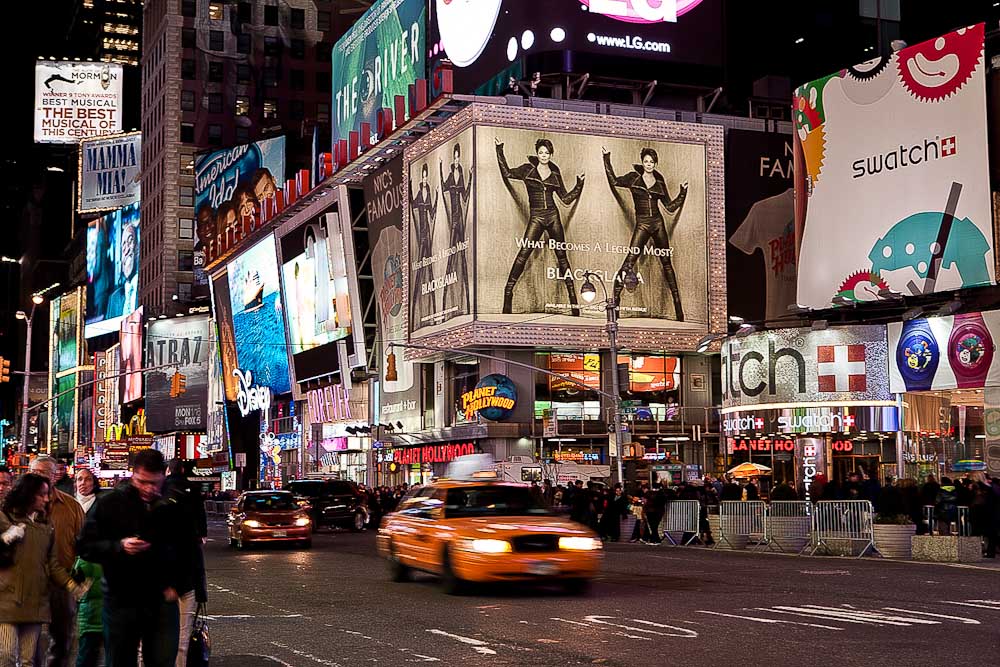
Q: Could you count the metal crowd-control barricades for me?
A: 4